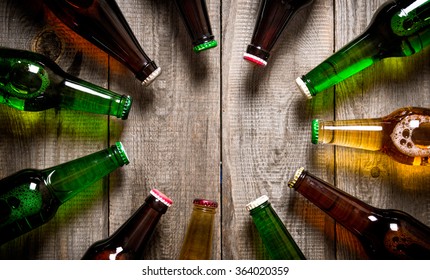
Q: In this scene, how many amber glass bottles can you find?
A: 5